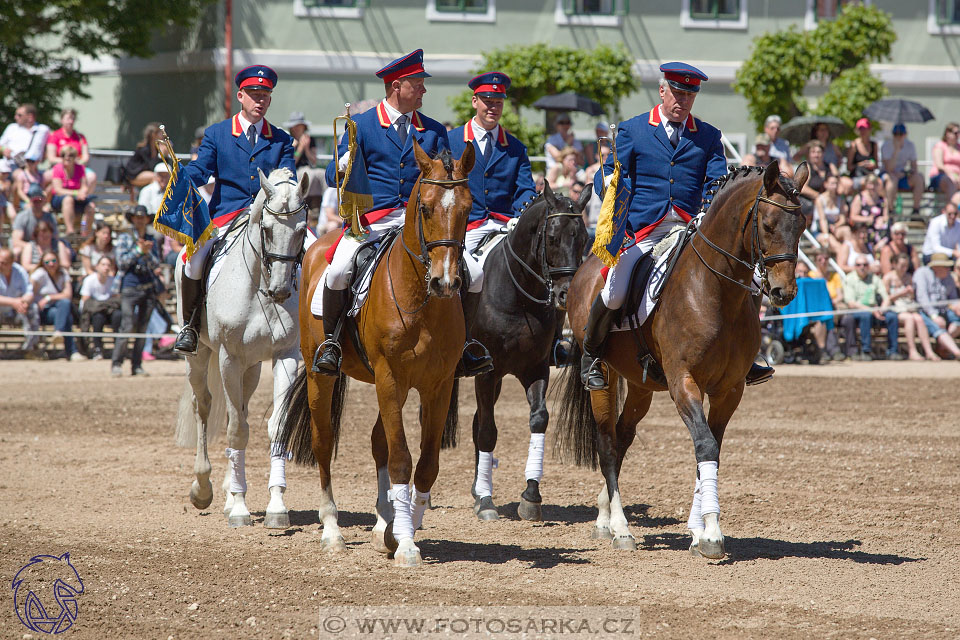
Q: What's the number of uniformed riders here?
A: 4